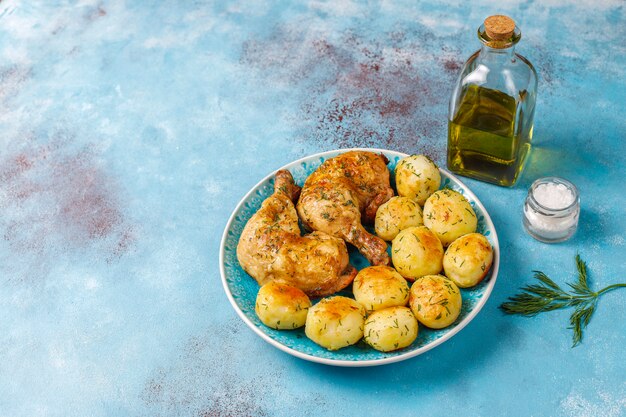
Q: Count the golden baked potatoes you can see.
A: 10